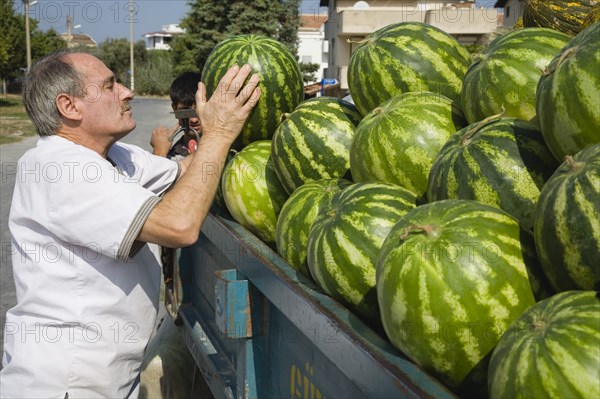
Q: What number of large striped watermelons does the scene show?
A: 13